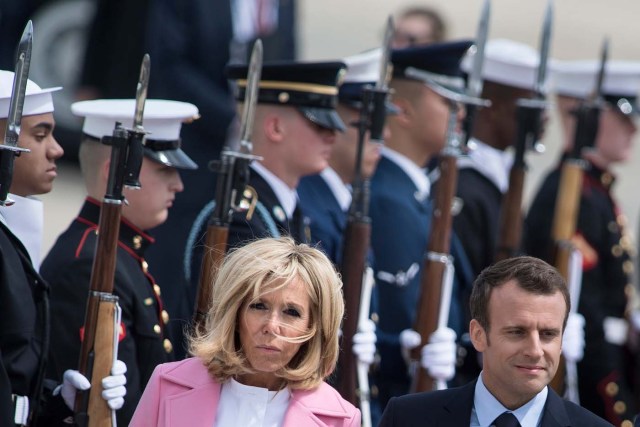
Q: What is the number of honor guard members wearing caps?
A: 7